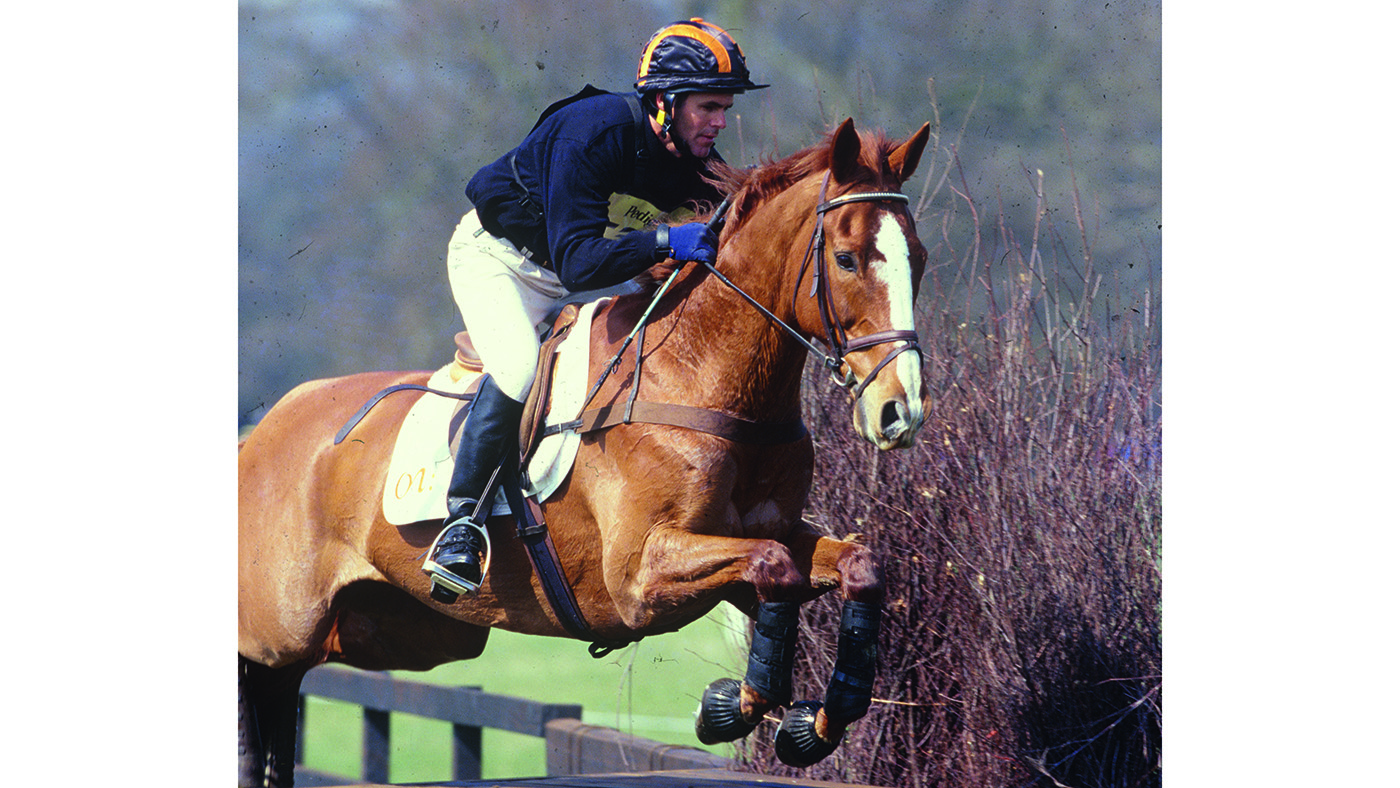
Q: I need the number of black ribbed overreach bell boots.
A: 2